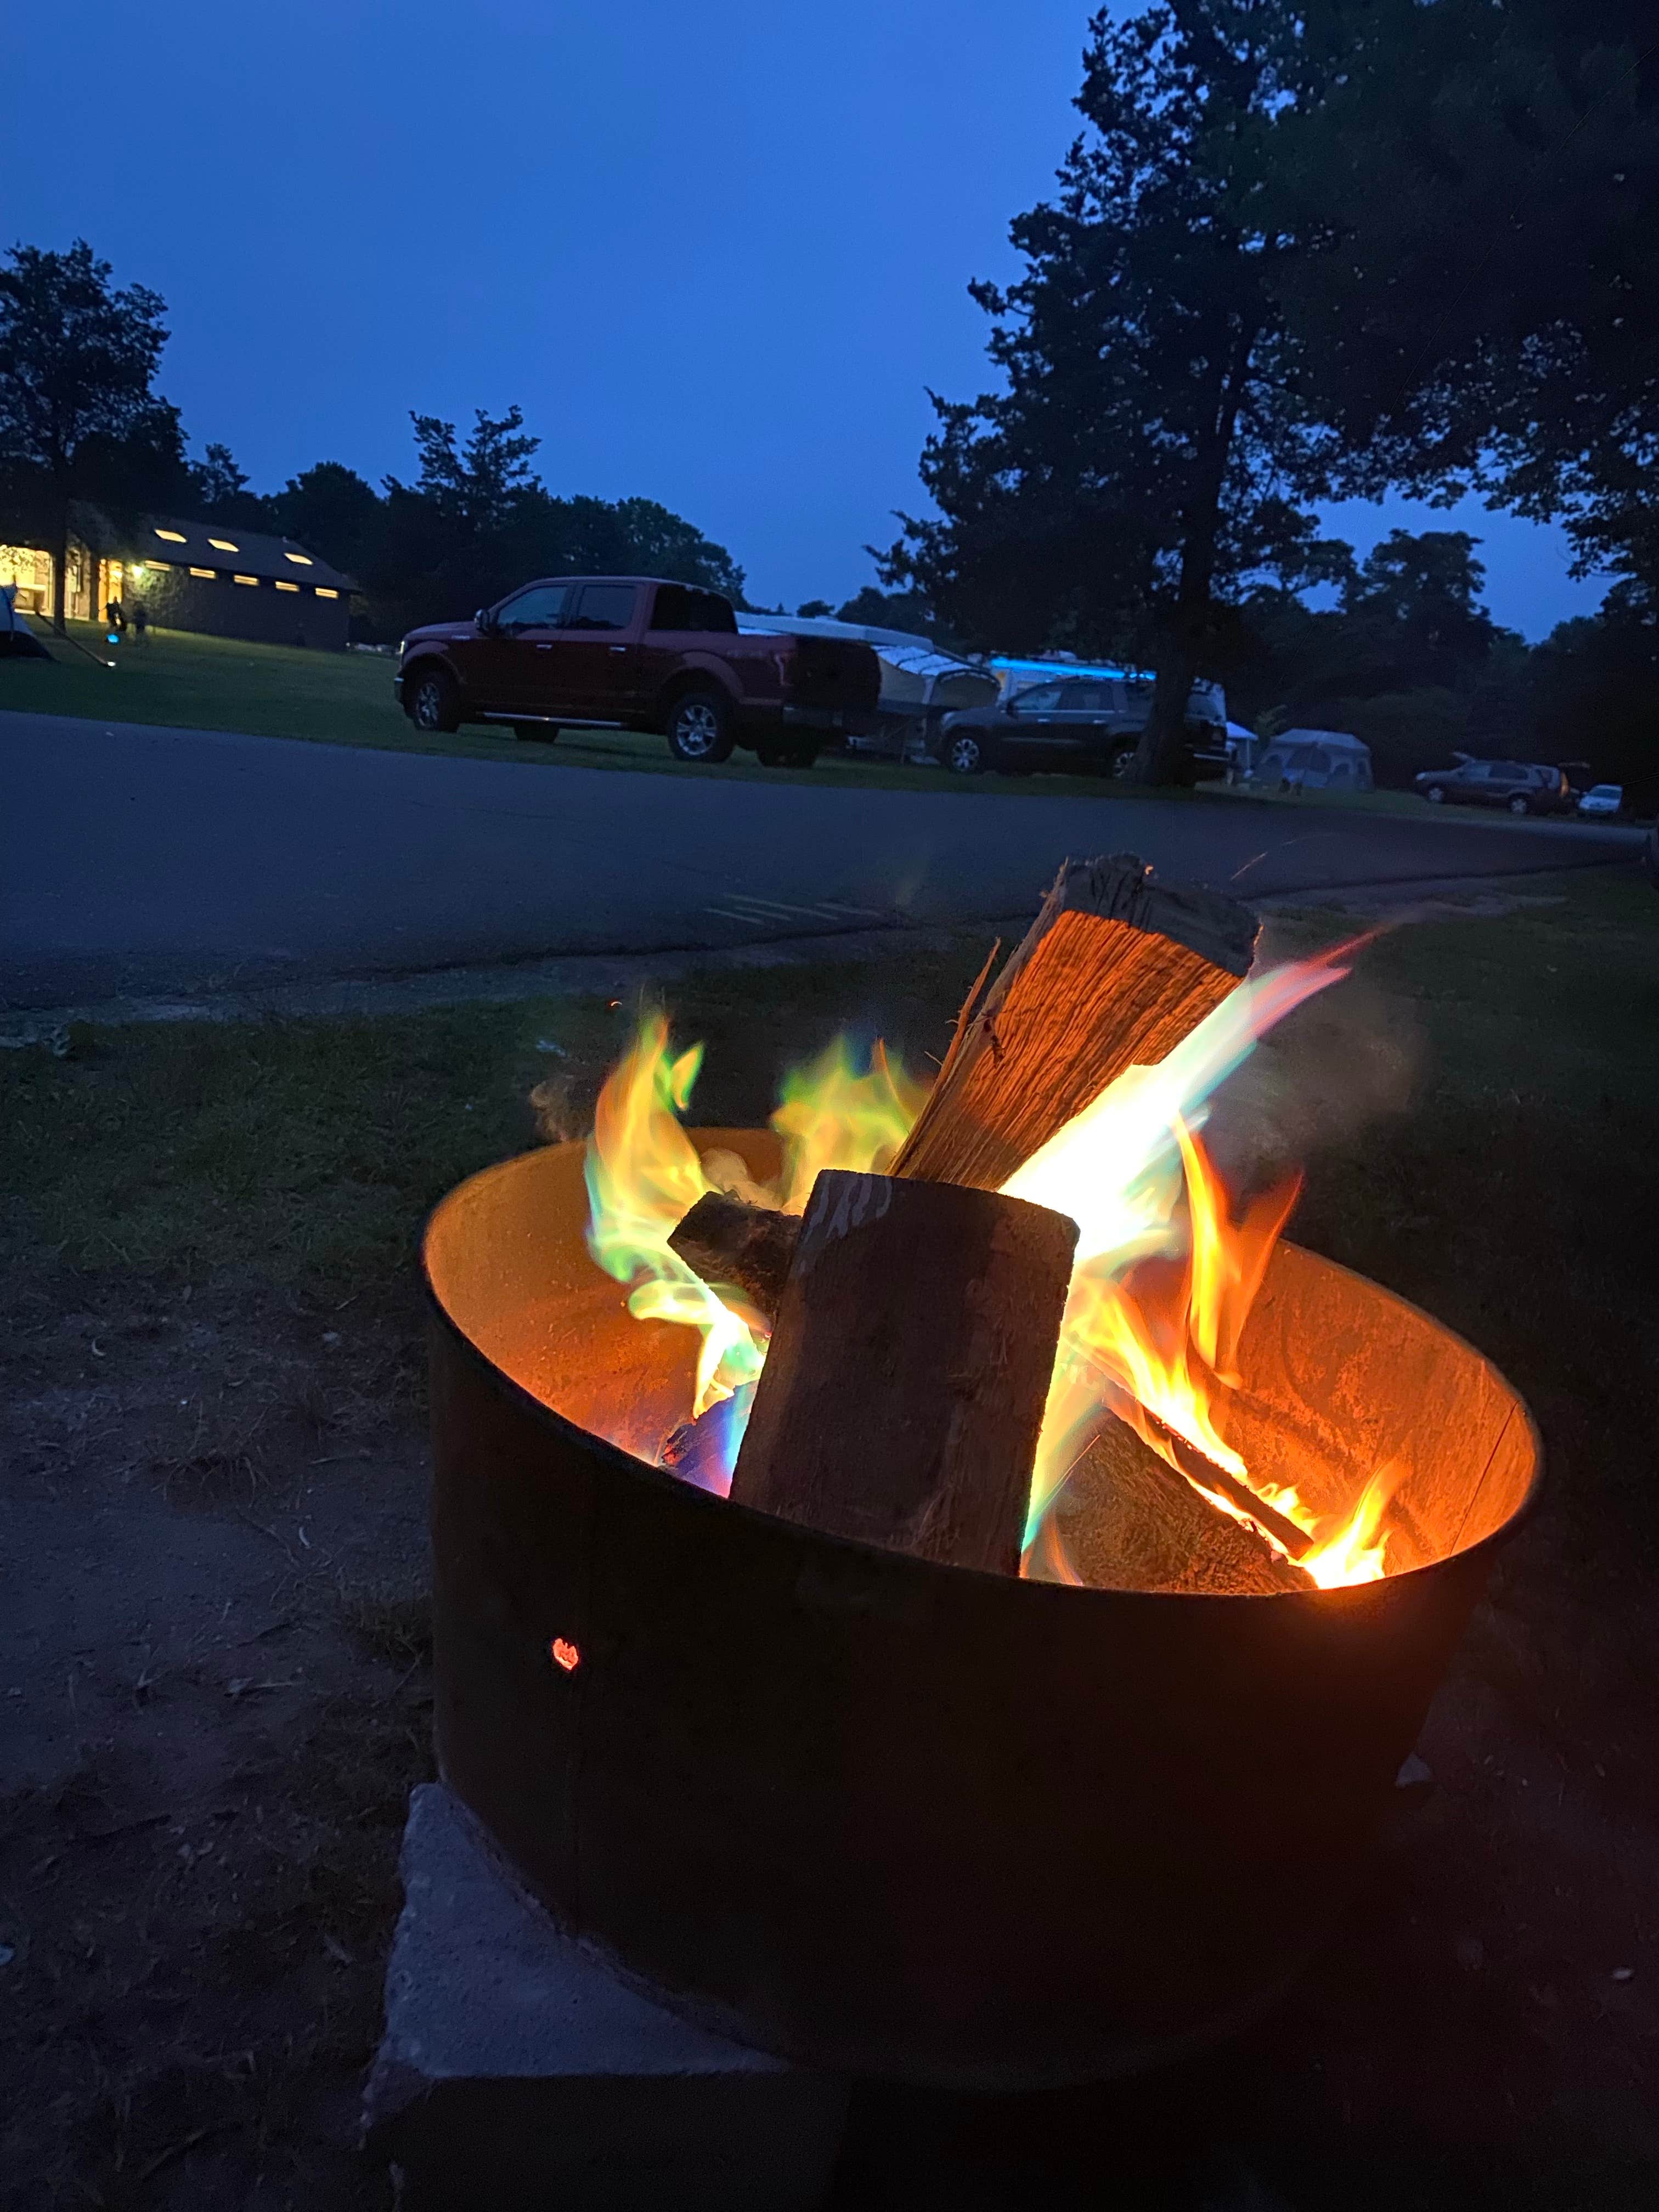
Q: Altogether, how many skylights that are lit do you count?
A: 3